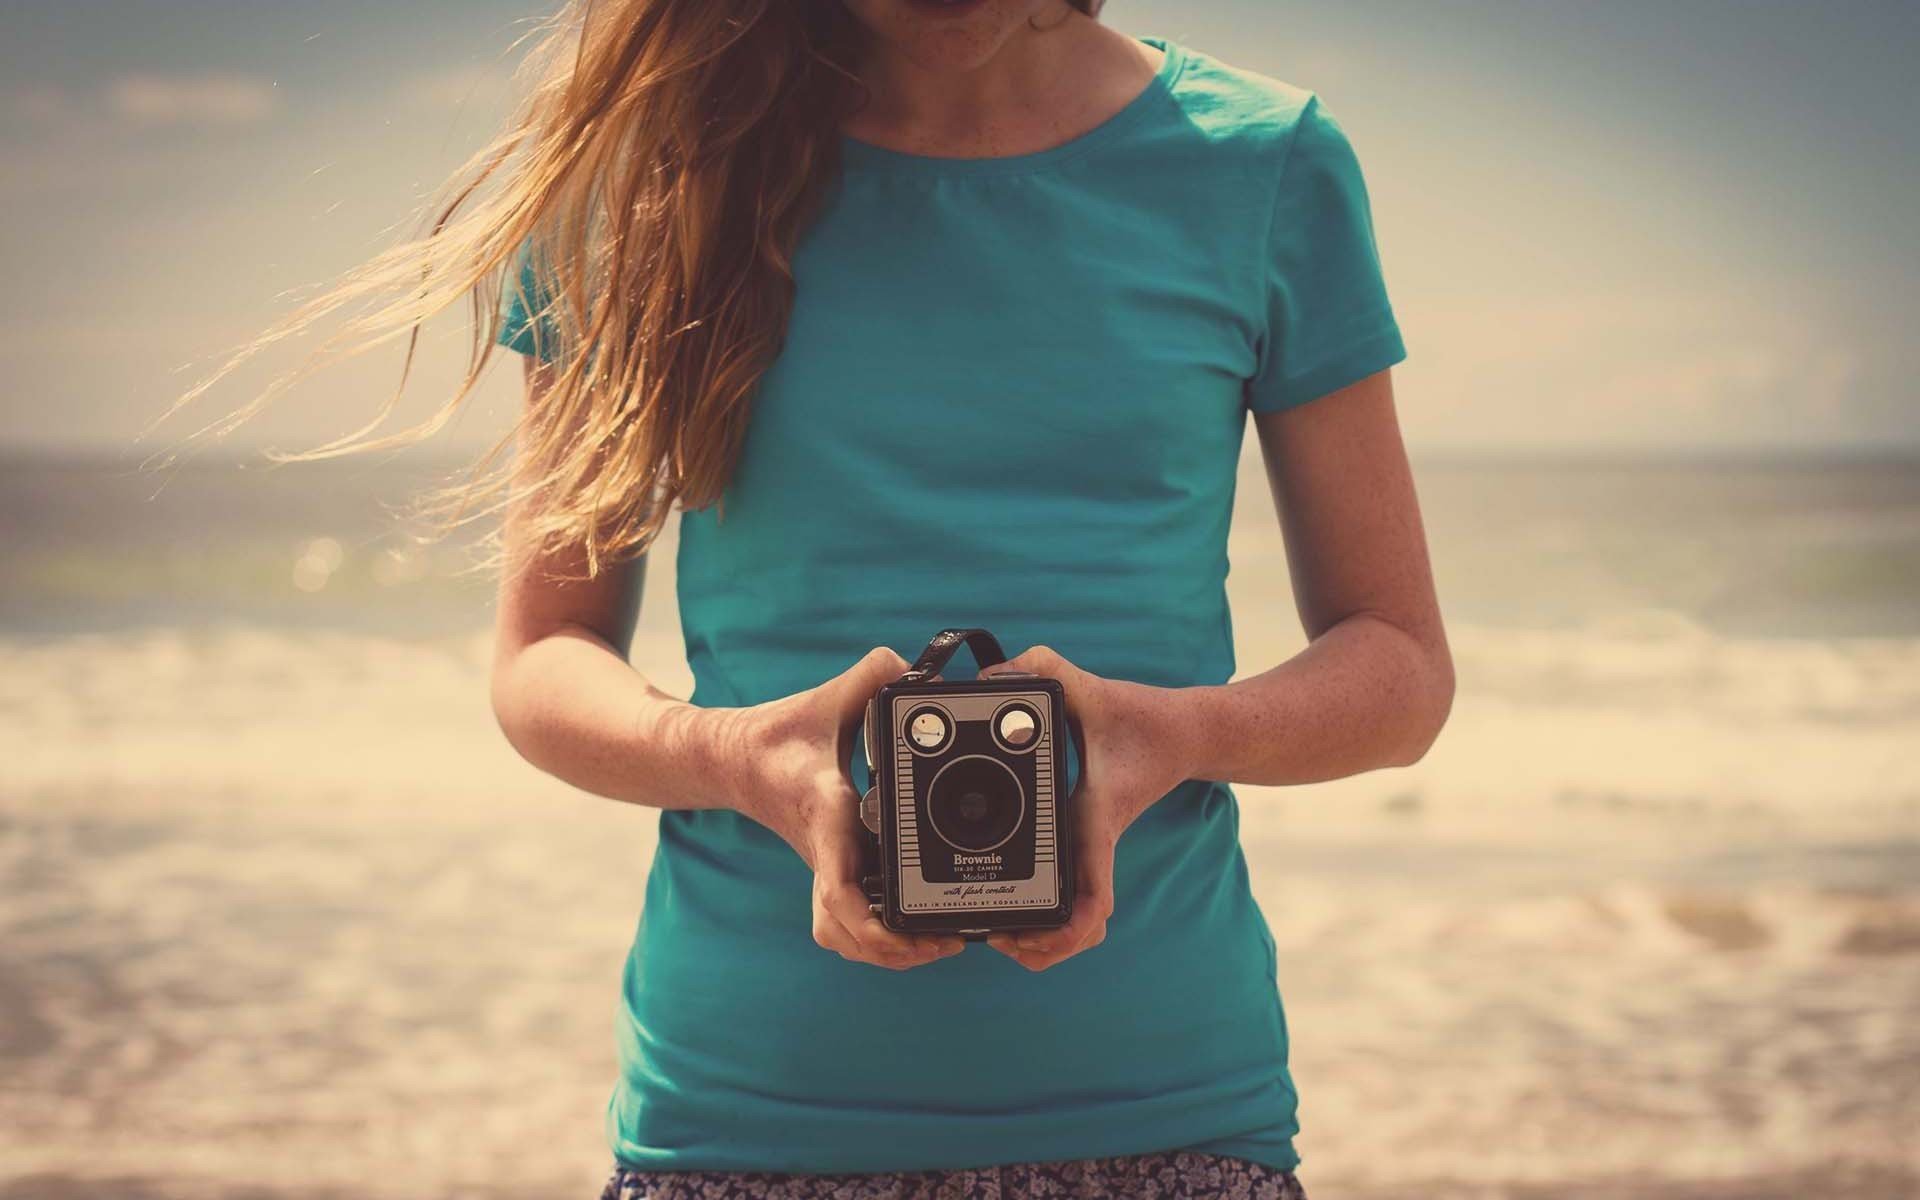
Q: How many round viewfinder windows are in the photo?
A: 2